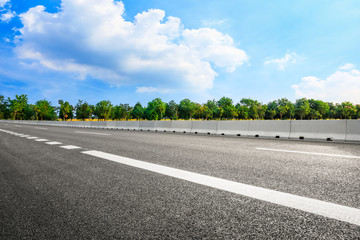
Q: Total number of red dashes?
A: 0